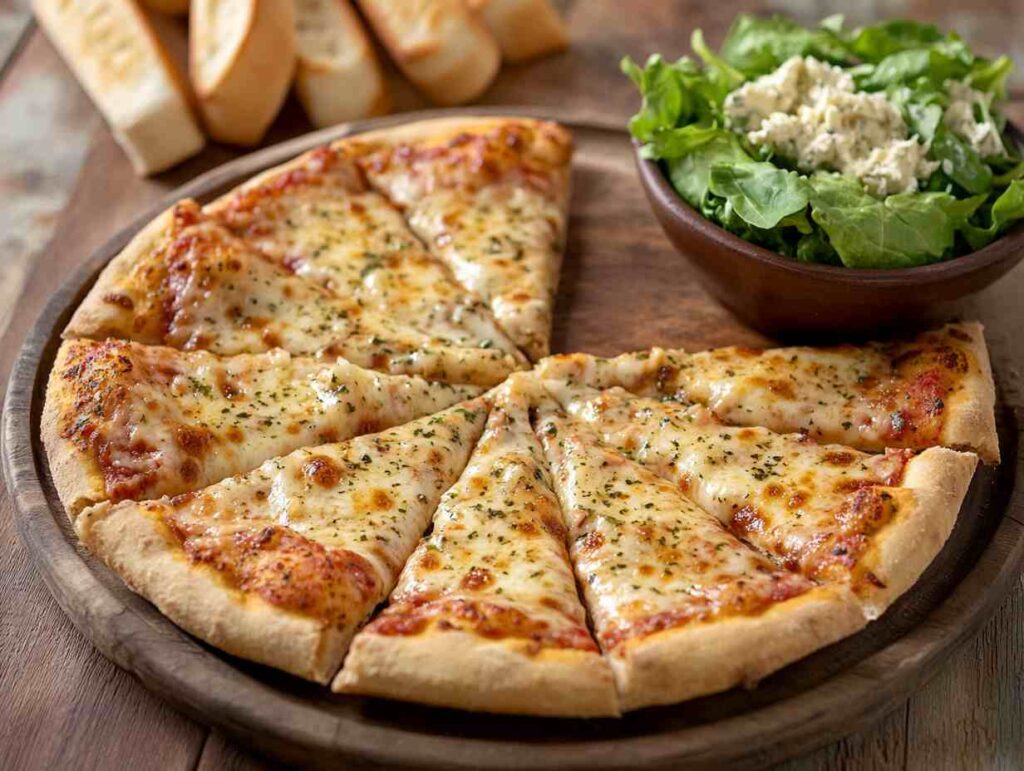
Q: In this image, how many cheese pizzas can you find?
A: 1